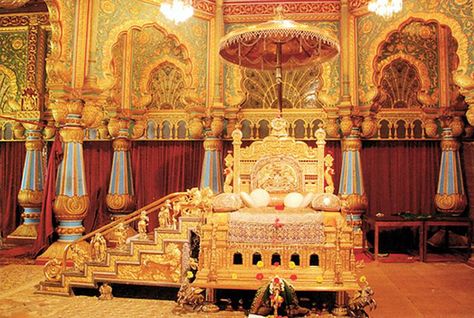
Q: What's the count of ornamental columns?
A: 6